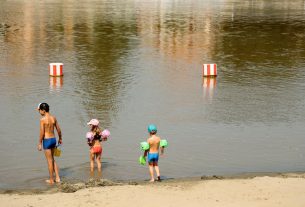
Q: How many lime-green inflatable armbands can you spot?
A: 2